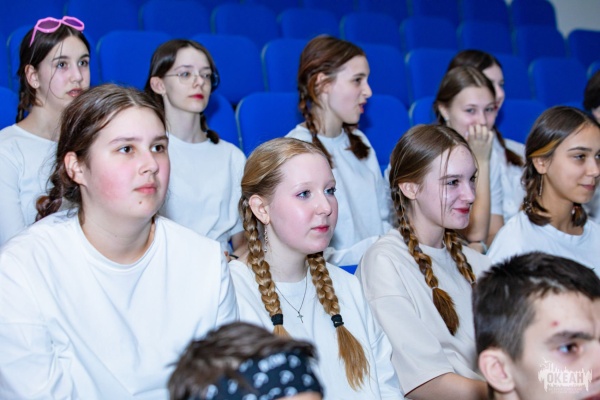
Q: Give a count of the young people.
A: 12